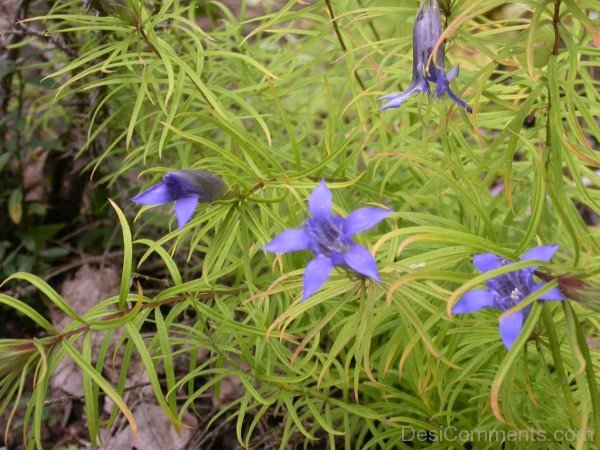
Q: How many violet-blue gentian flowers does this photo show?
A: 4